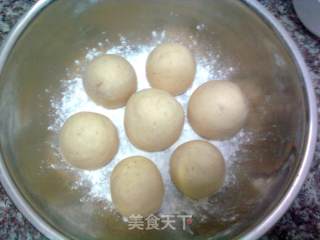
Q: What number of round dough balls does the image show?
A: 7